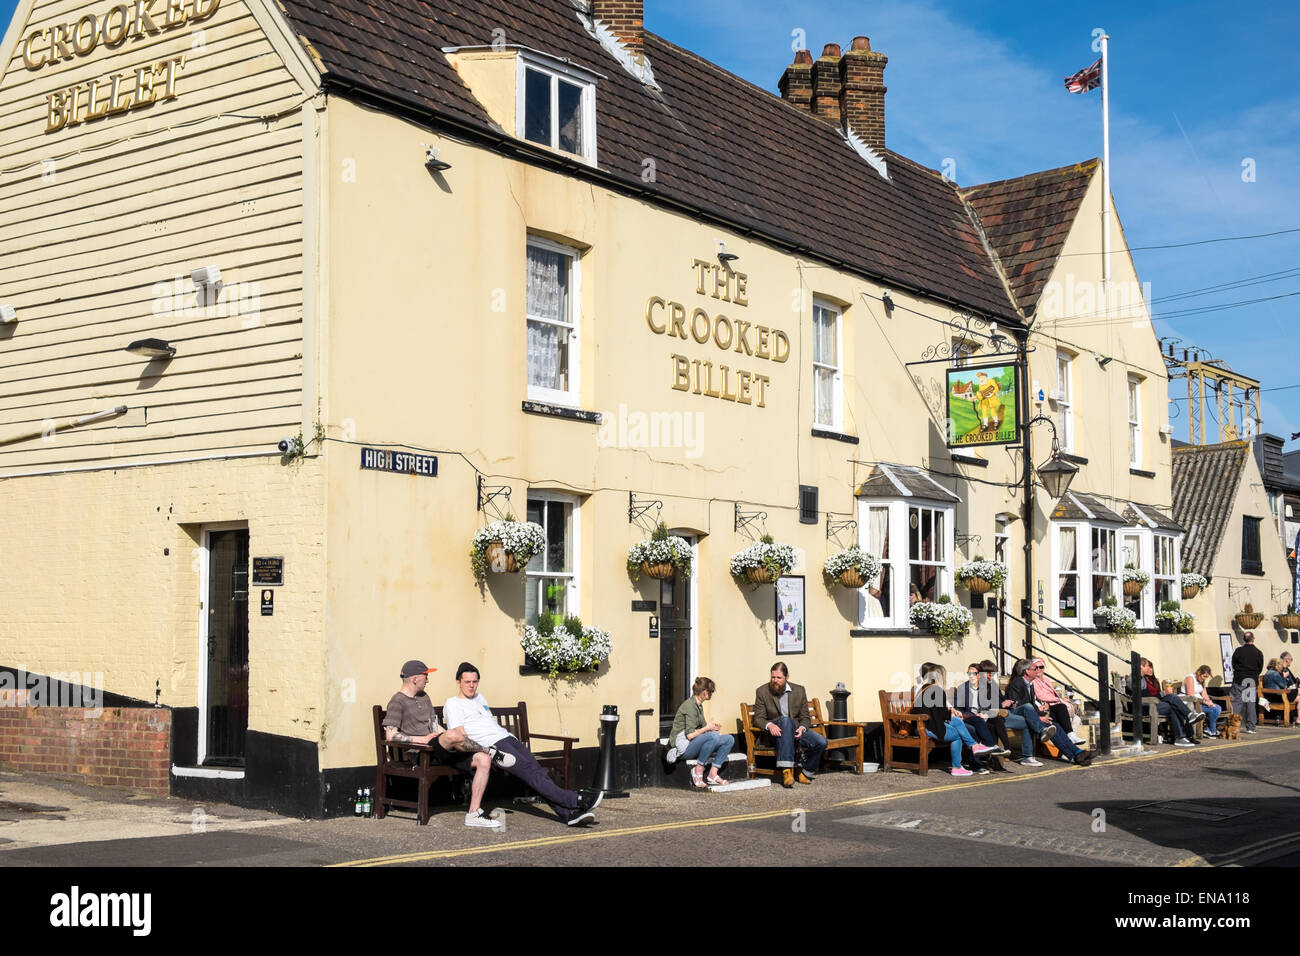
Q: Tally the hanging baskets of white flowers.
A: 7